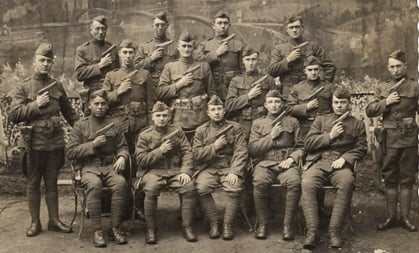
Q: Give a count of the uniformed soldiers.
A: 15